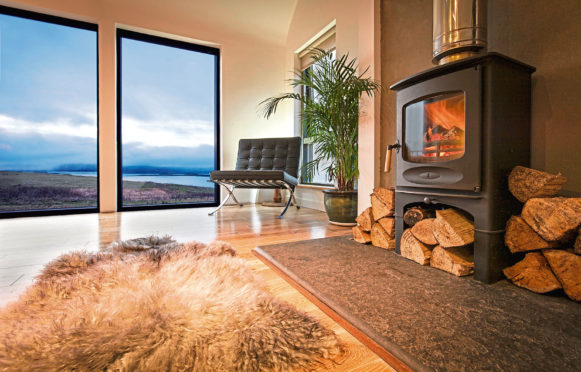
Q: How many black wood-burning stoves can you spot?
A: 1